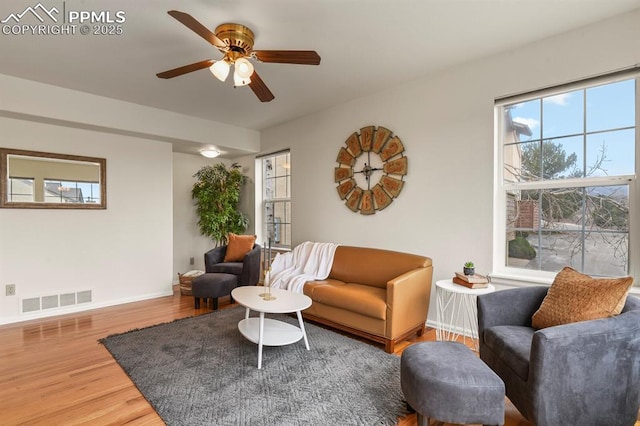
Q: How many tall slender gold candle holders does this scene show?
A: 2